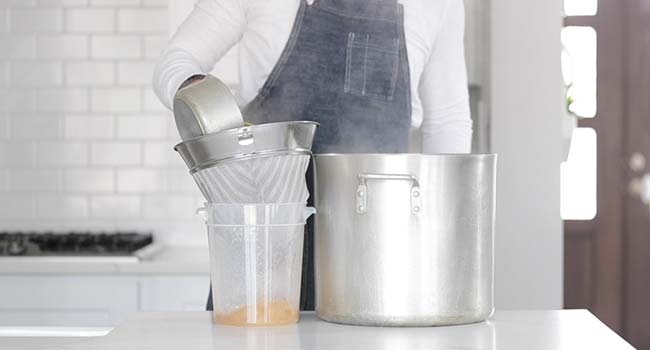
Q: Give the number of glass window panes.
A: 3